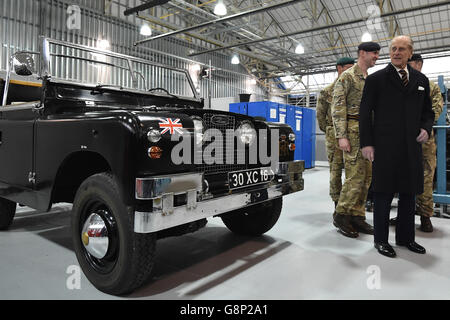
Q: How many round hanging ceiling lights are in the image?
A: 5